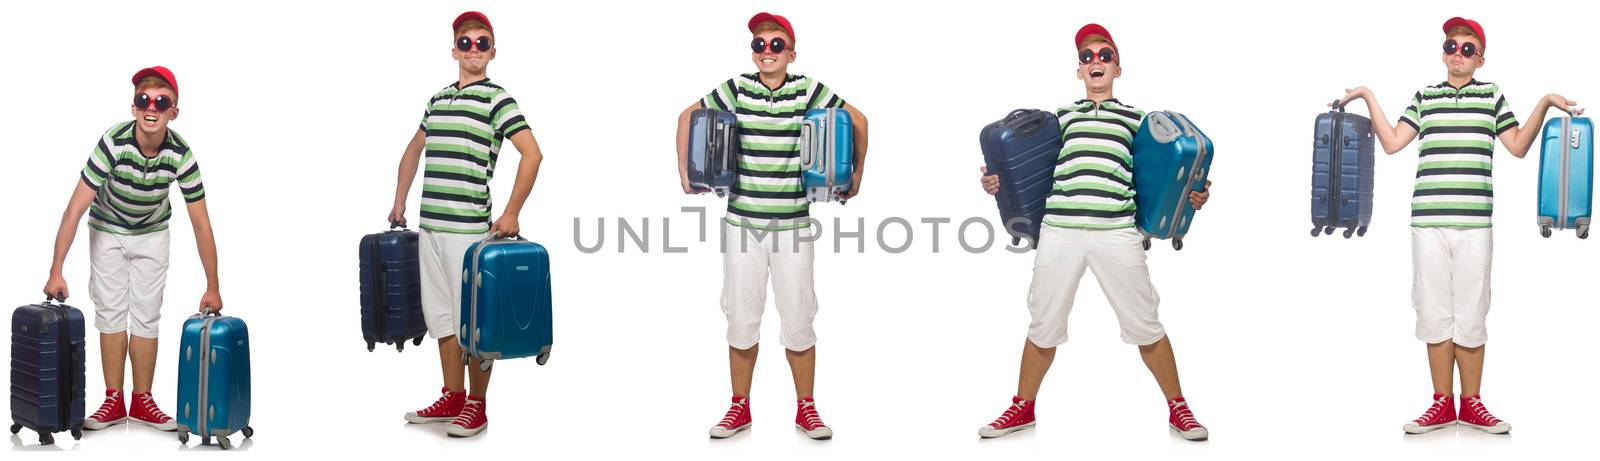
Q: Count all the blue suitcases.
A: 10